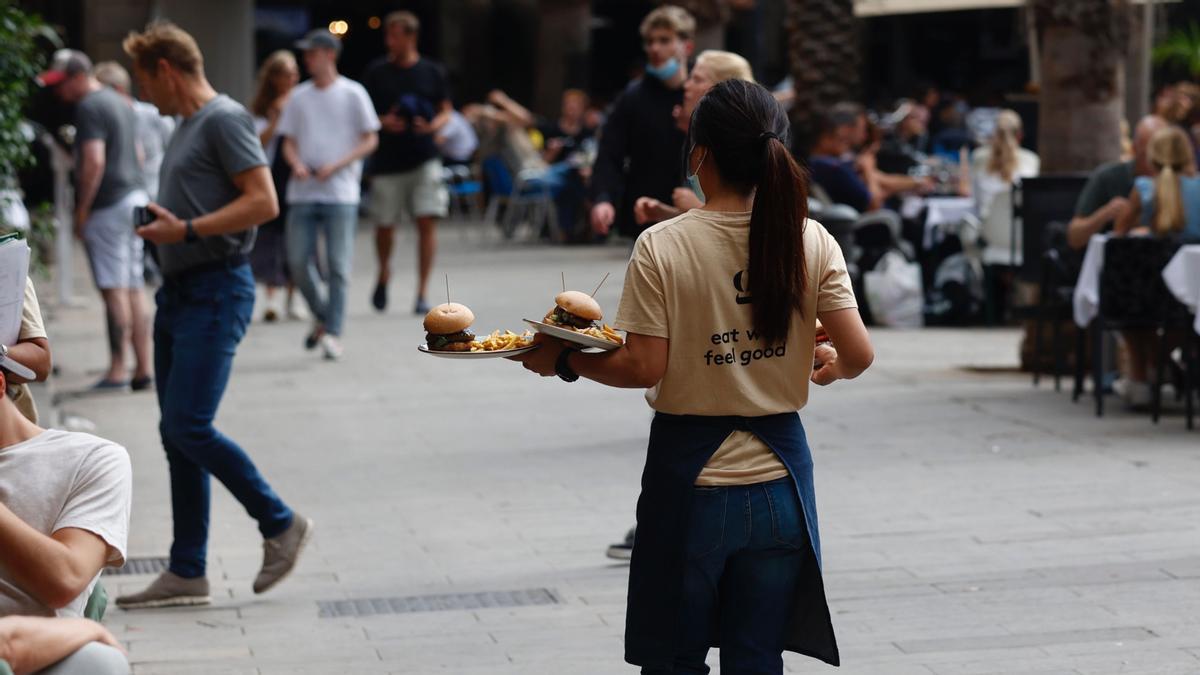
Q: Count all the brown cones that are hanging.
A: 0